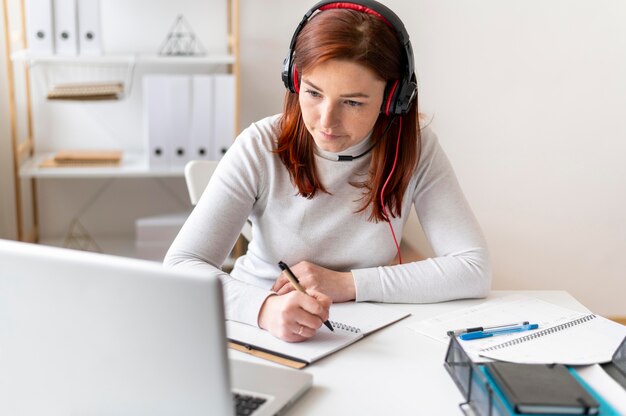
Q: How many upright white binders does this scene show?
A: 7